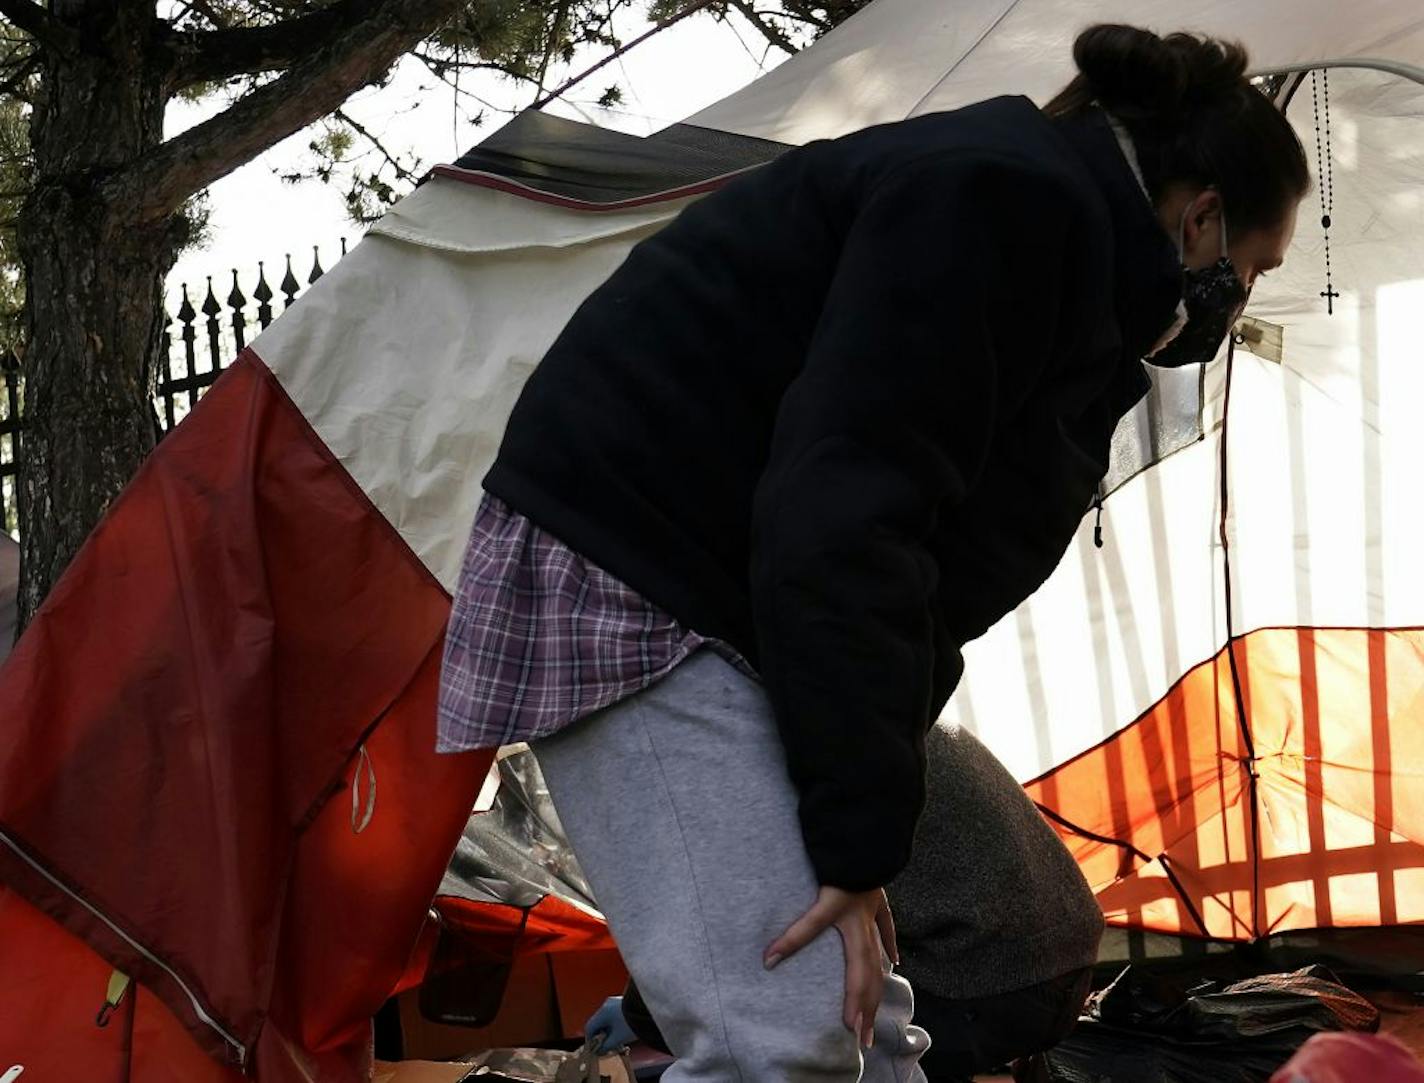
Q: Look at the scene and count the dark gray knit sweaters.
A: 1